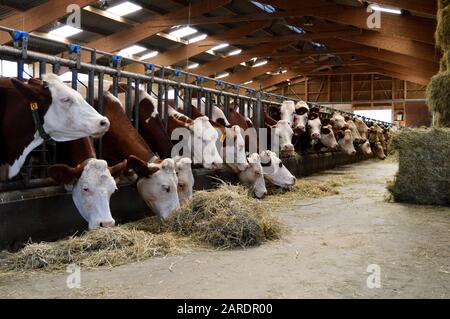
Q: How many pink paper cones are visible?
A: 0